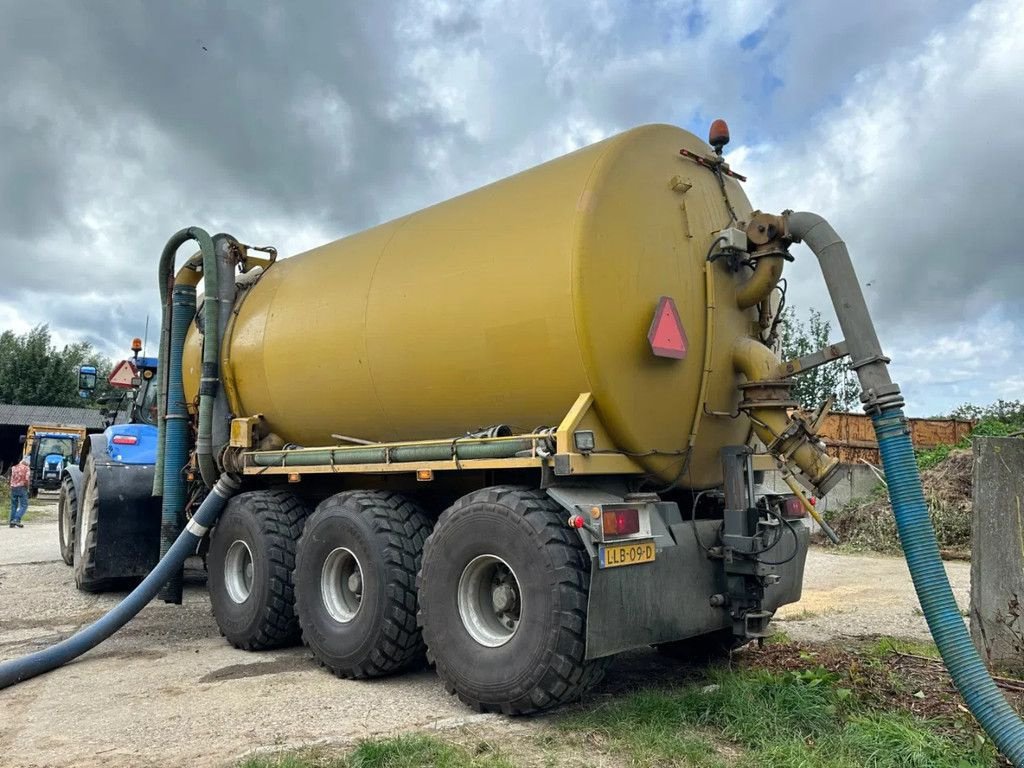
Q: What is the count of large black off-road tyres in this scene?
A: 3